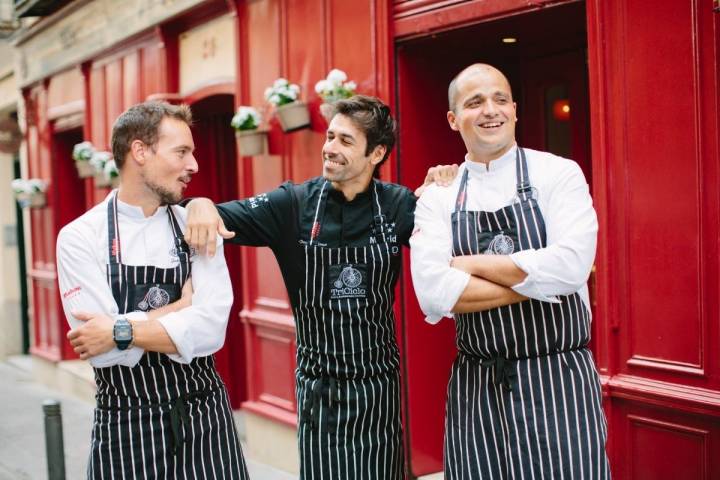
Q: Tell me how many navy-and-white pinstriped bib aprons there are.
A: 3